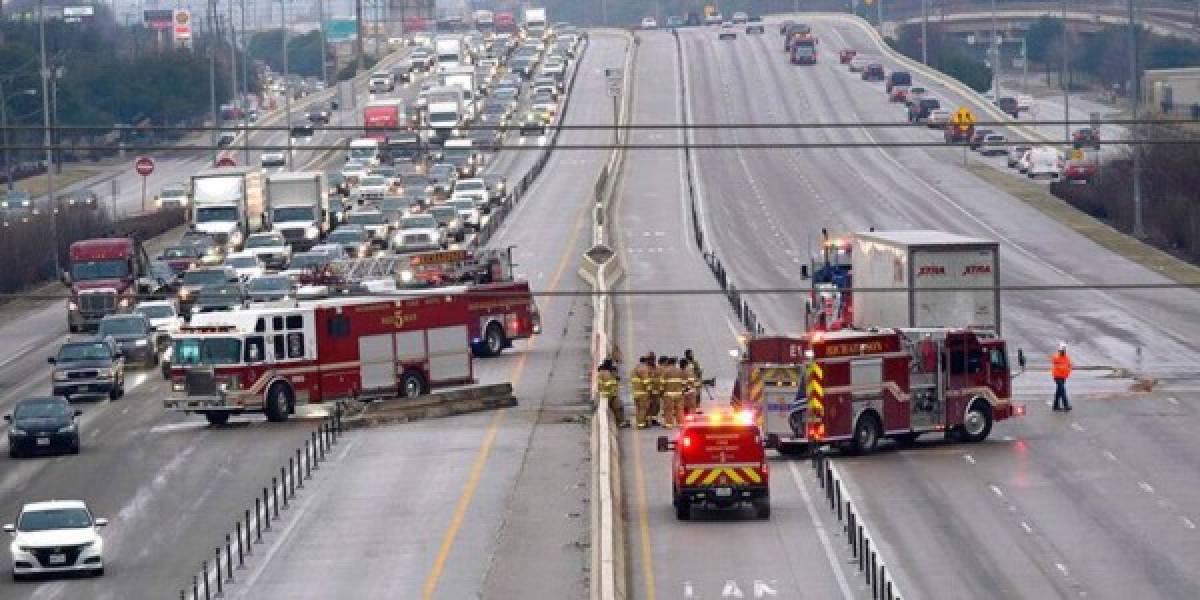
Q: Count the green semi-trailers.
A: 0